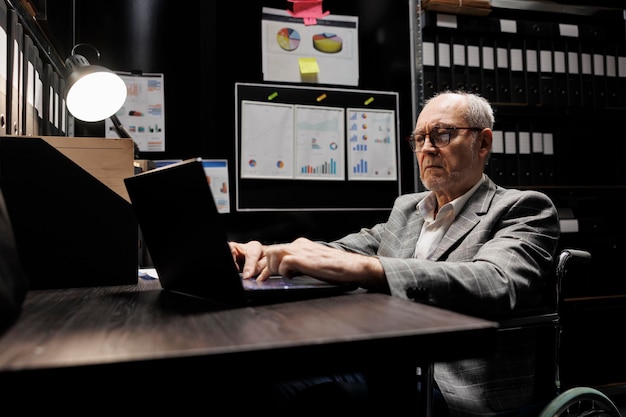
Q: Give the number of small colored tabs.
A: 3